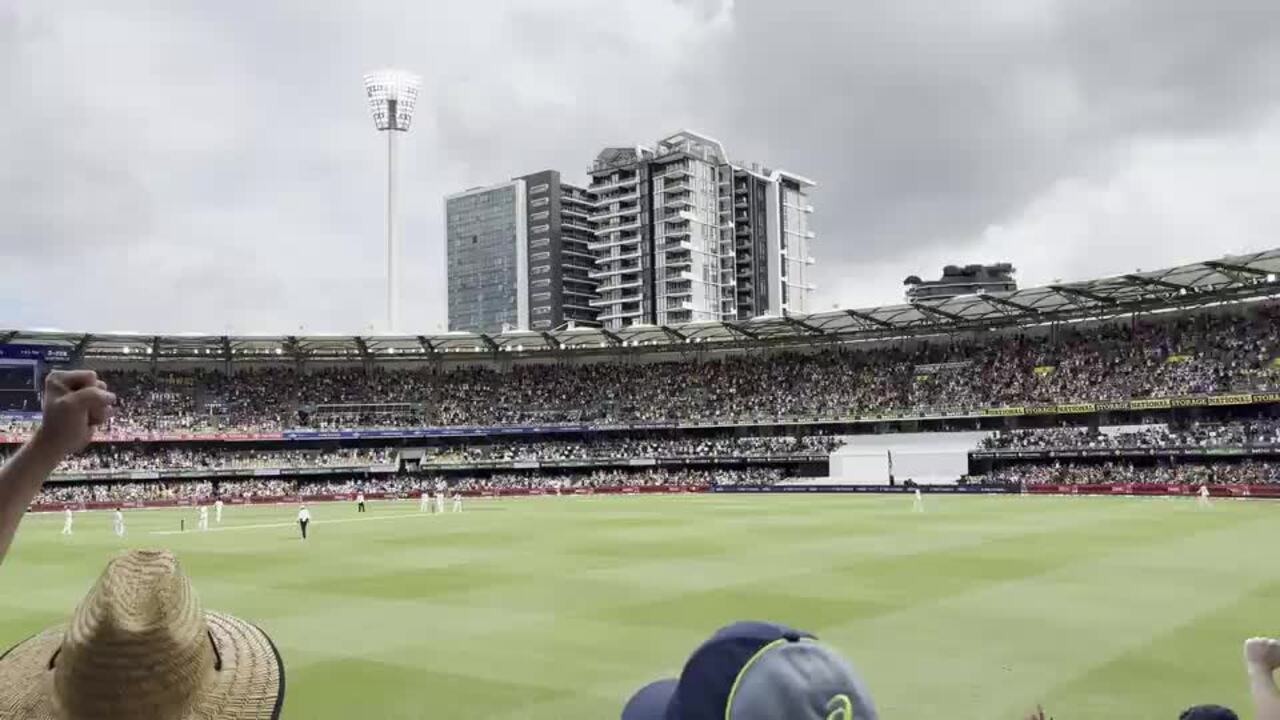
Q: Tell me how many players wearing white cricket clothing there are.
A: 9